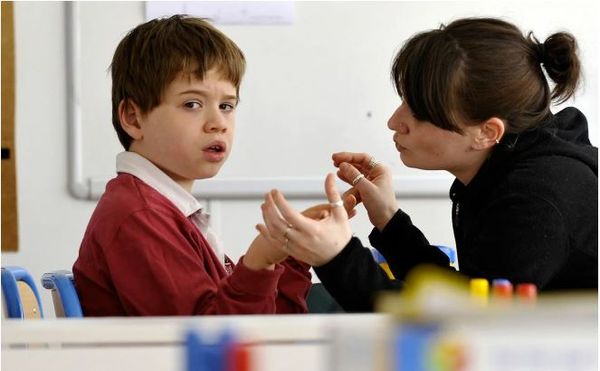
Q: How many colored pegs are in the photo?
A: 3